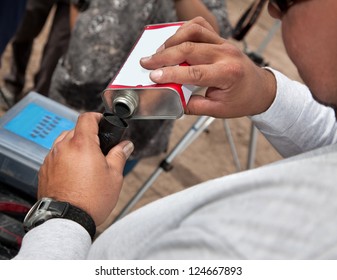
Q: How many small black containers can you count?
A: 1